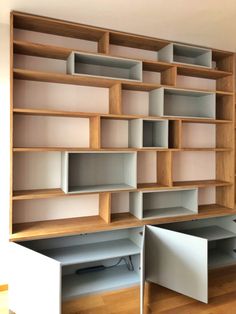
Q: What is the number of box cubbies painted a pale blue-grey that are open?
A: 6